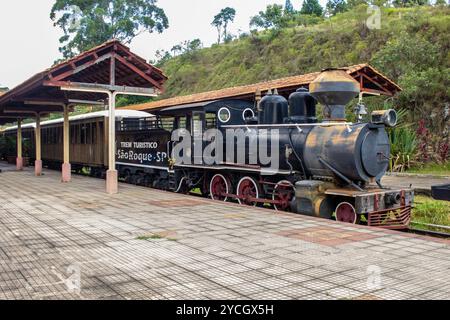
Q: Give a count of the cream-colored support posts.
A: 4